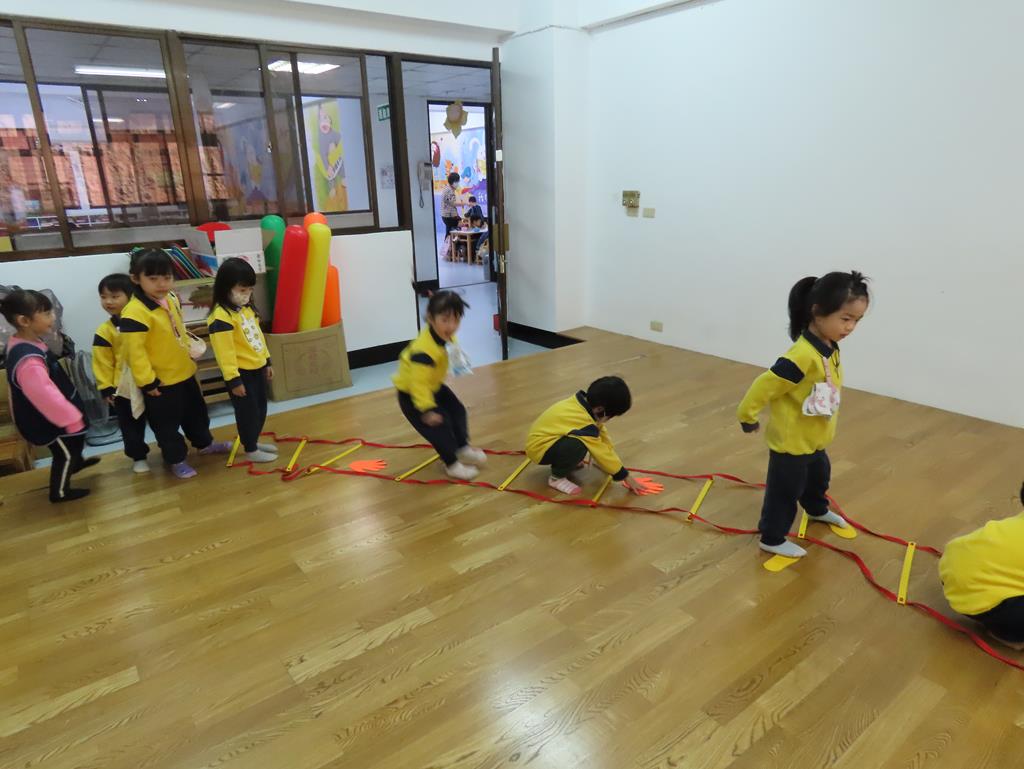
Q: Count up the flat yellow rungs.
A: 9